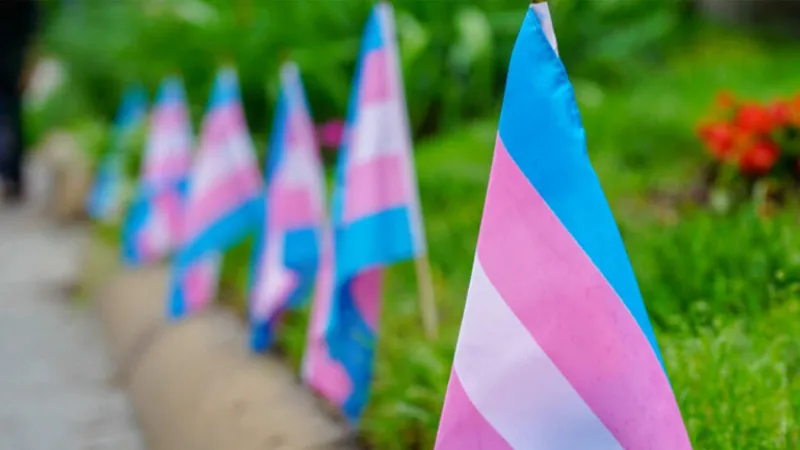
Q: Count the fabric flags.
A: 6